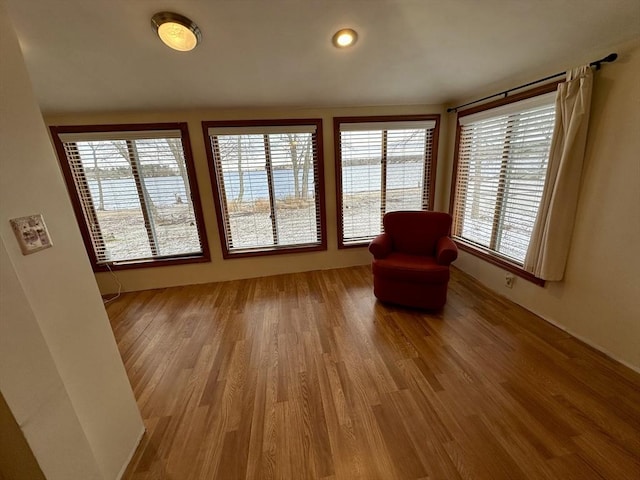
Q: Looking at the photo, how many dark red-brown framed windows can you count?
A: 4